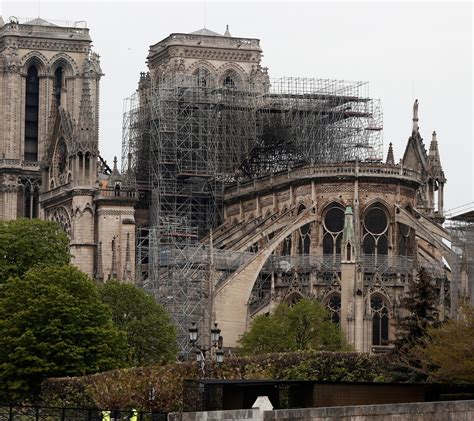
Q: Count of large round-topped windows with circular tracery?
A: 2